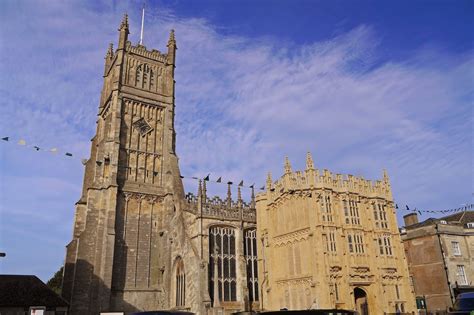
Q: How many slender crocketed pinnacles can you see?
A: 12